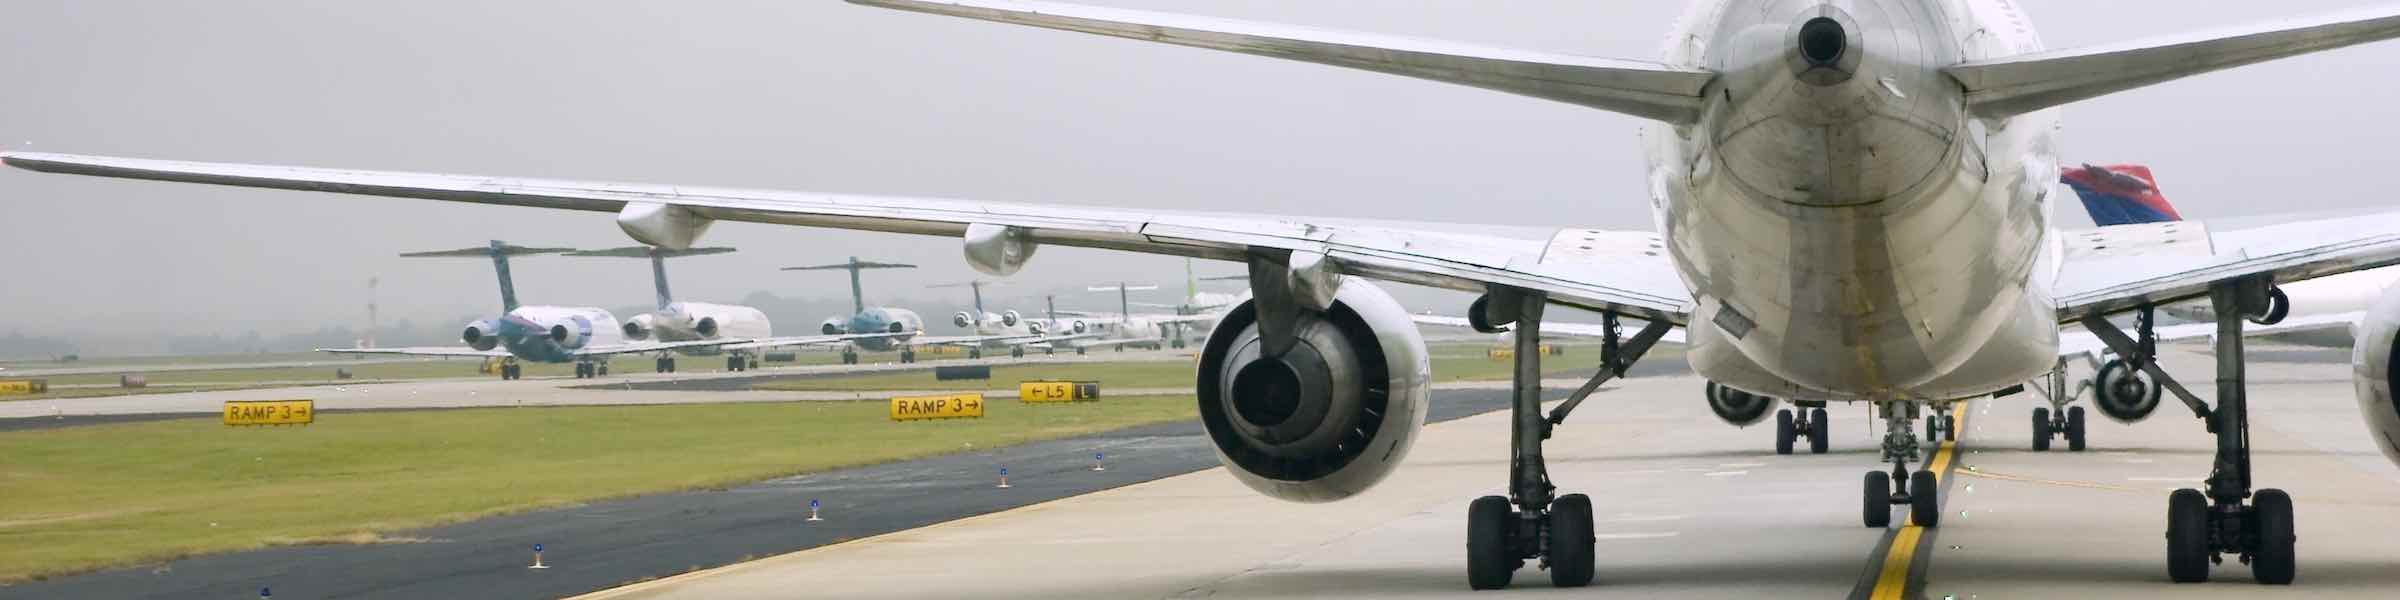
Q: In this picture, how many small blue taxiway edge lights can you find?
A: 5